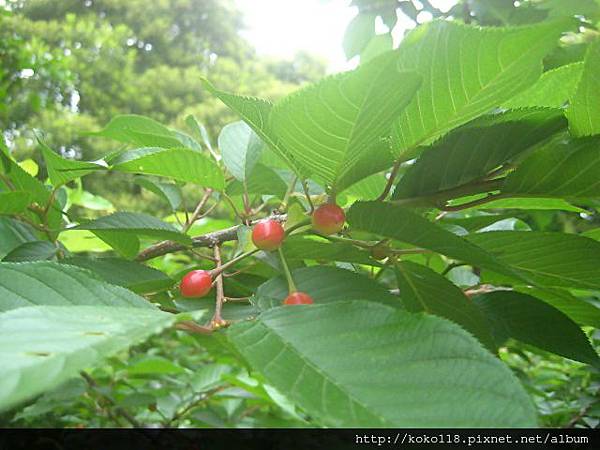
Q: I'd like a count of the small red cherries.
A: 4